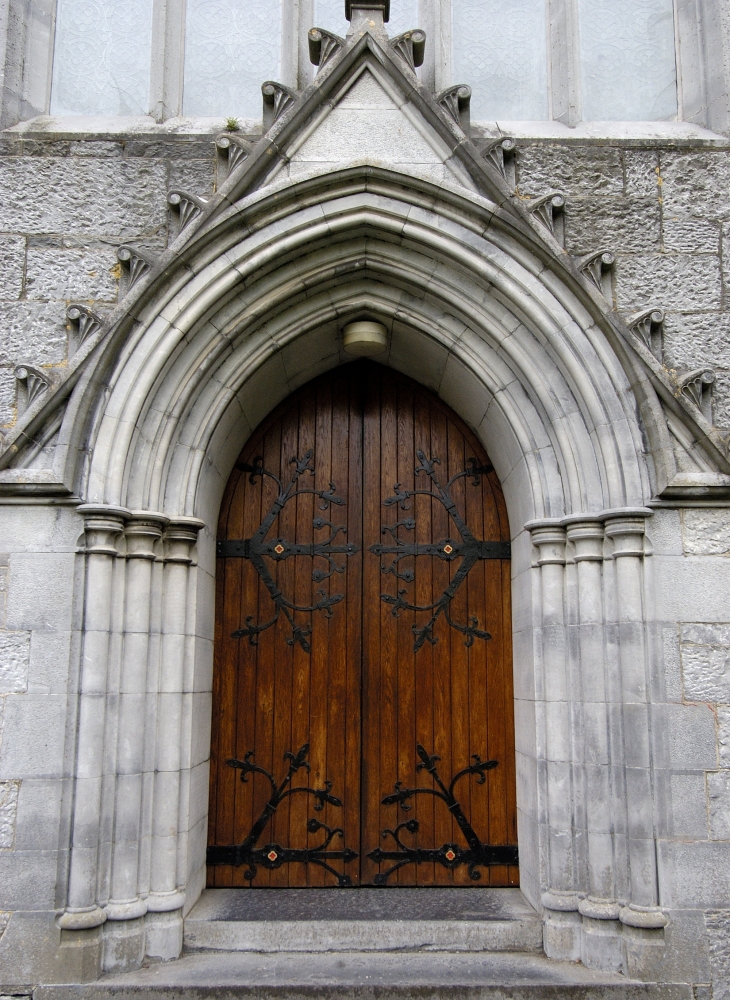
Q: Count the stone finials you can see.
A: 14